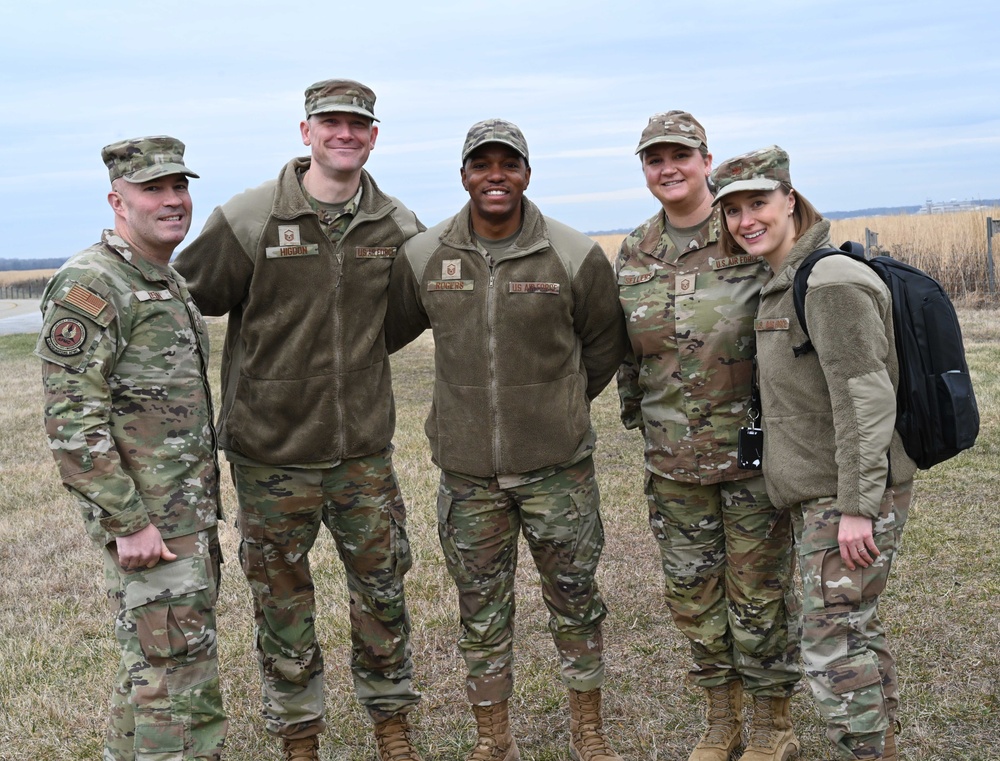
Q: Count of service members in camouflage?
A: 5